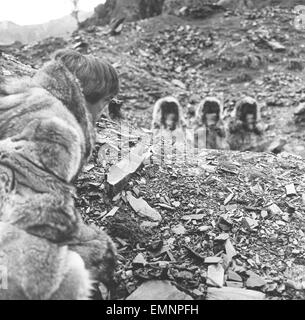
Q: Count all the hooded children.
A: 3